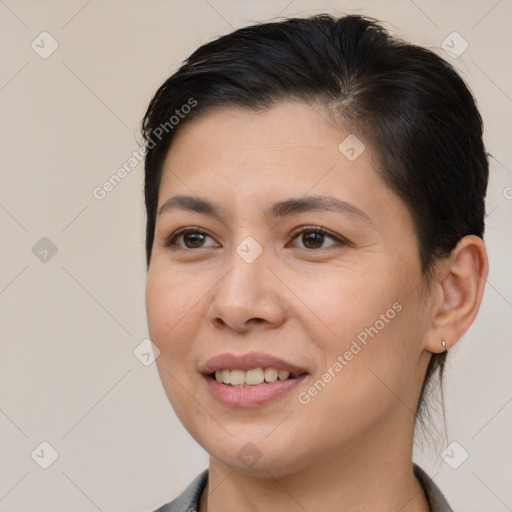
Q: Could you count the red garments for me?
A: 0